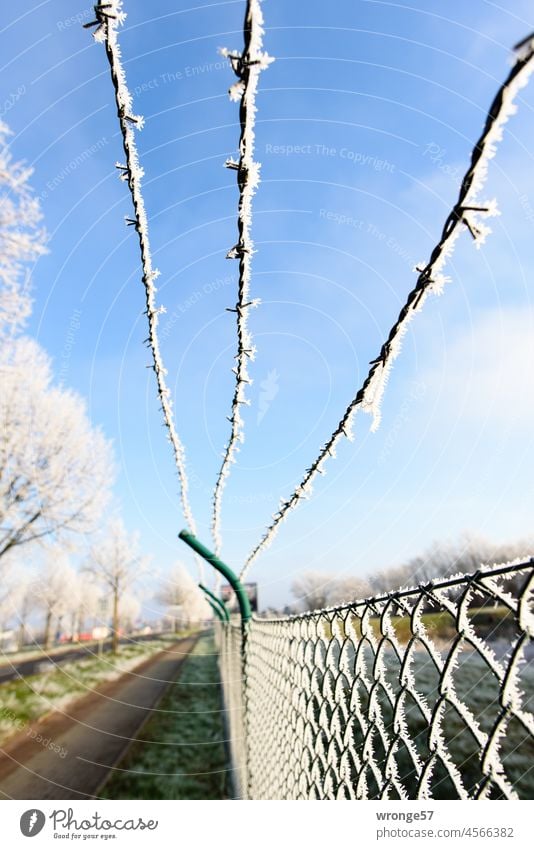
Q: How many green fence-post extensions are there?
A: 3